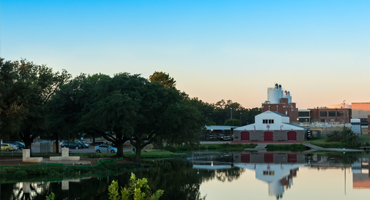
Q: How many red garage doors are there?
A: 3